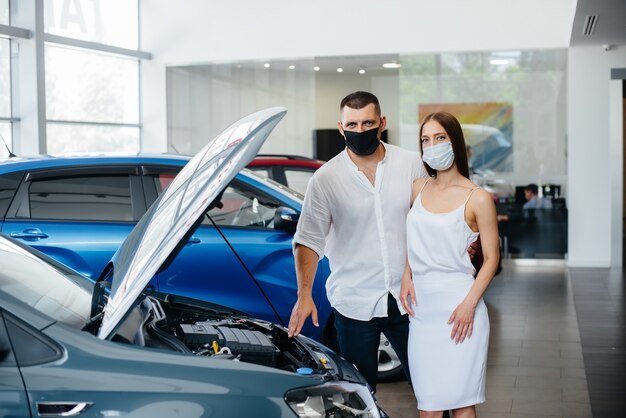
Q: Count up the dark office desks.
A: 1